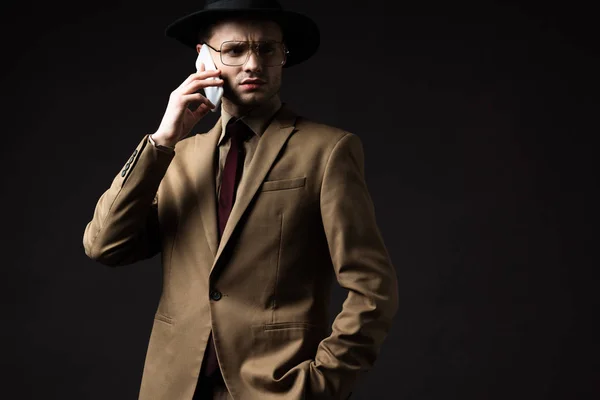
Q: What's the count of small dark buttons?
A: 5